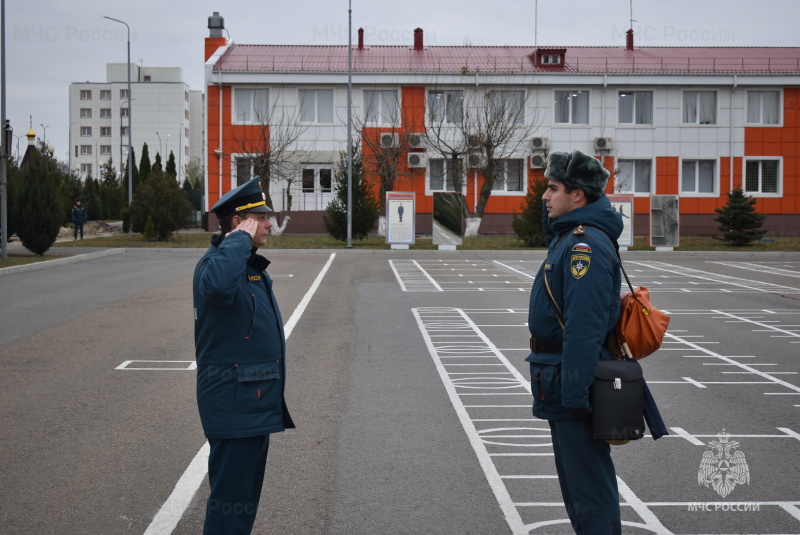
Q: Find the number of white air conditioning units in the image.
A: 8